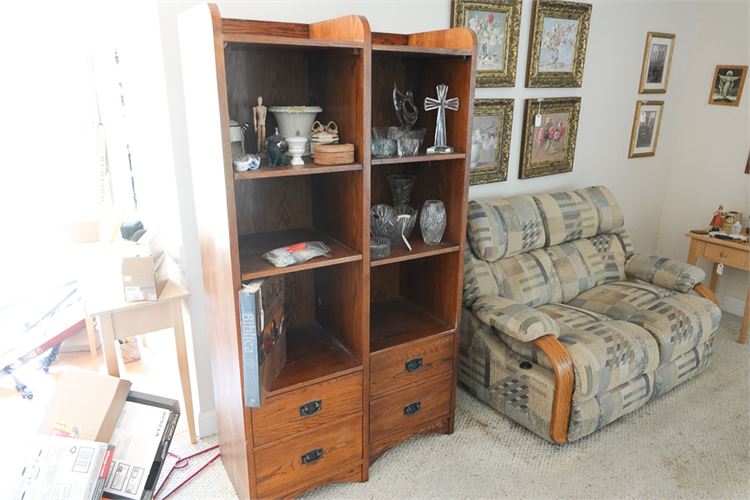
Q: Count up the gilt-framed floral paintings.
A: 4